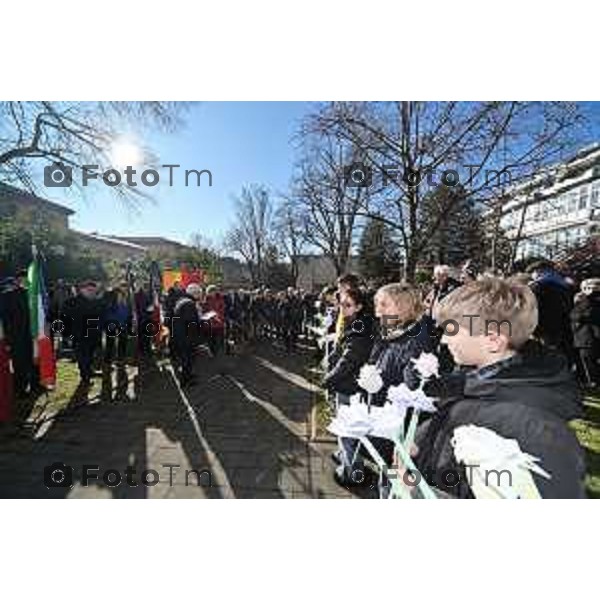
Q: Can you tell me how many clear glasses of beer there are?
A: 0